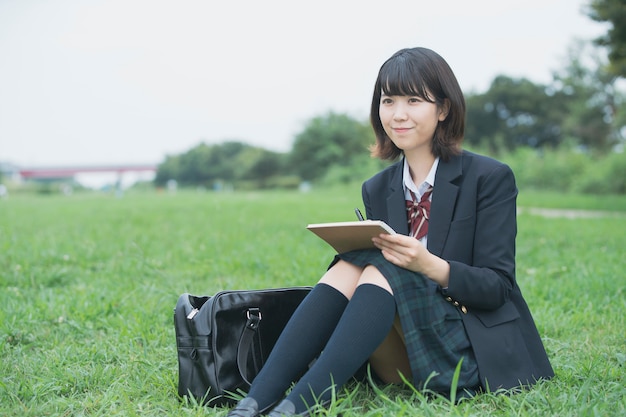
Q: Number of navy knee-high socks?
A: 2